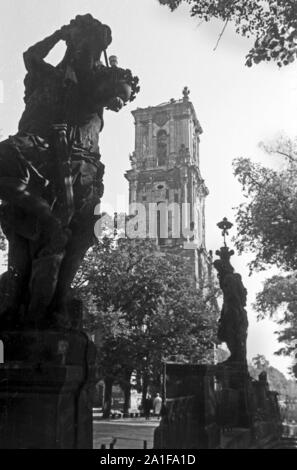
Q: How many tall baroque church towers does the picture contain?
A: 1